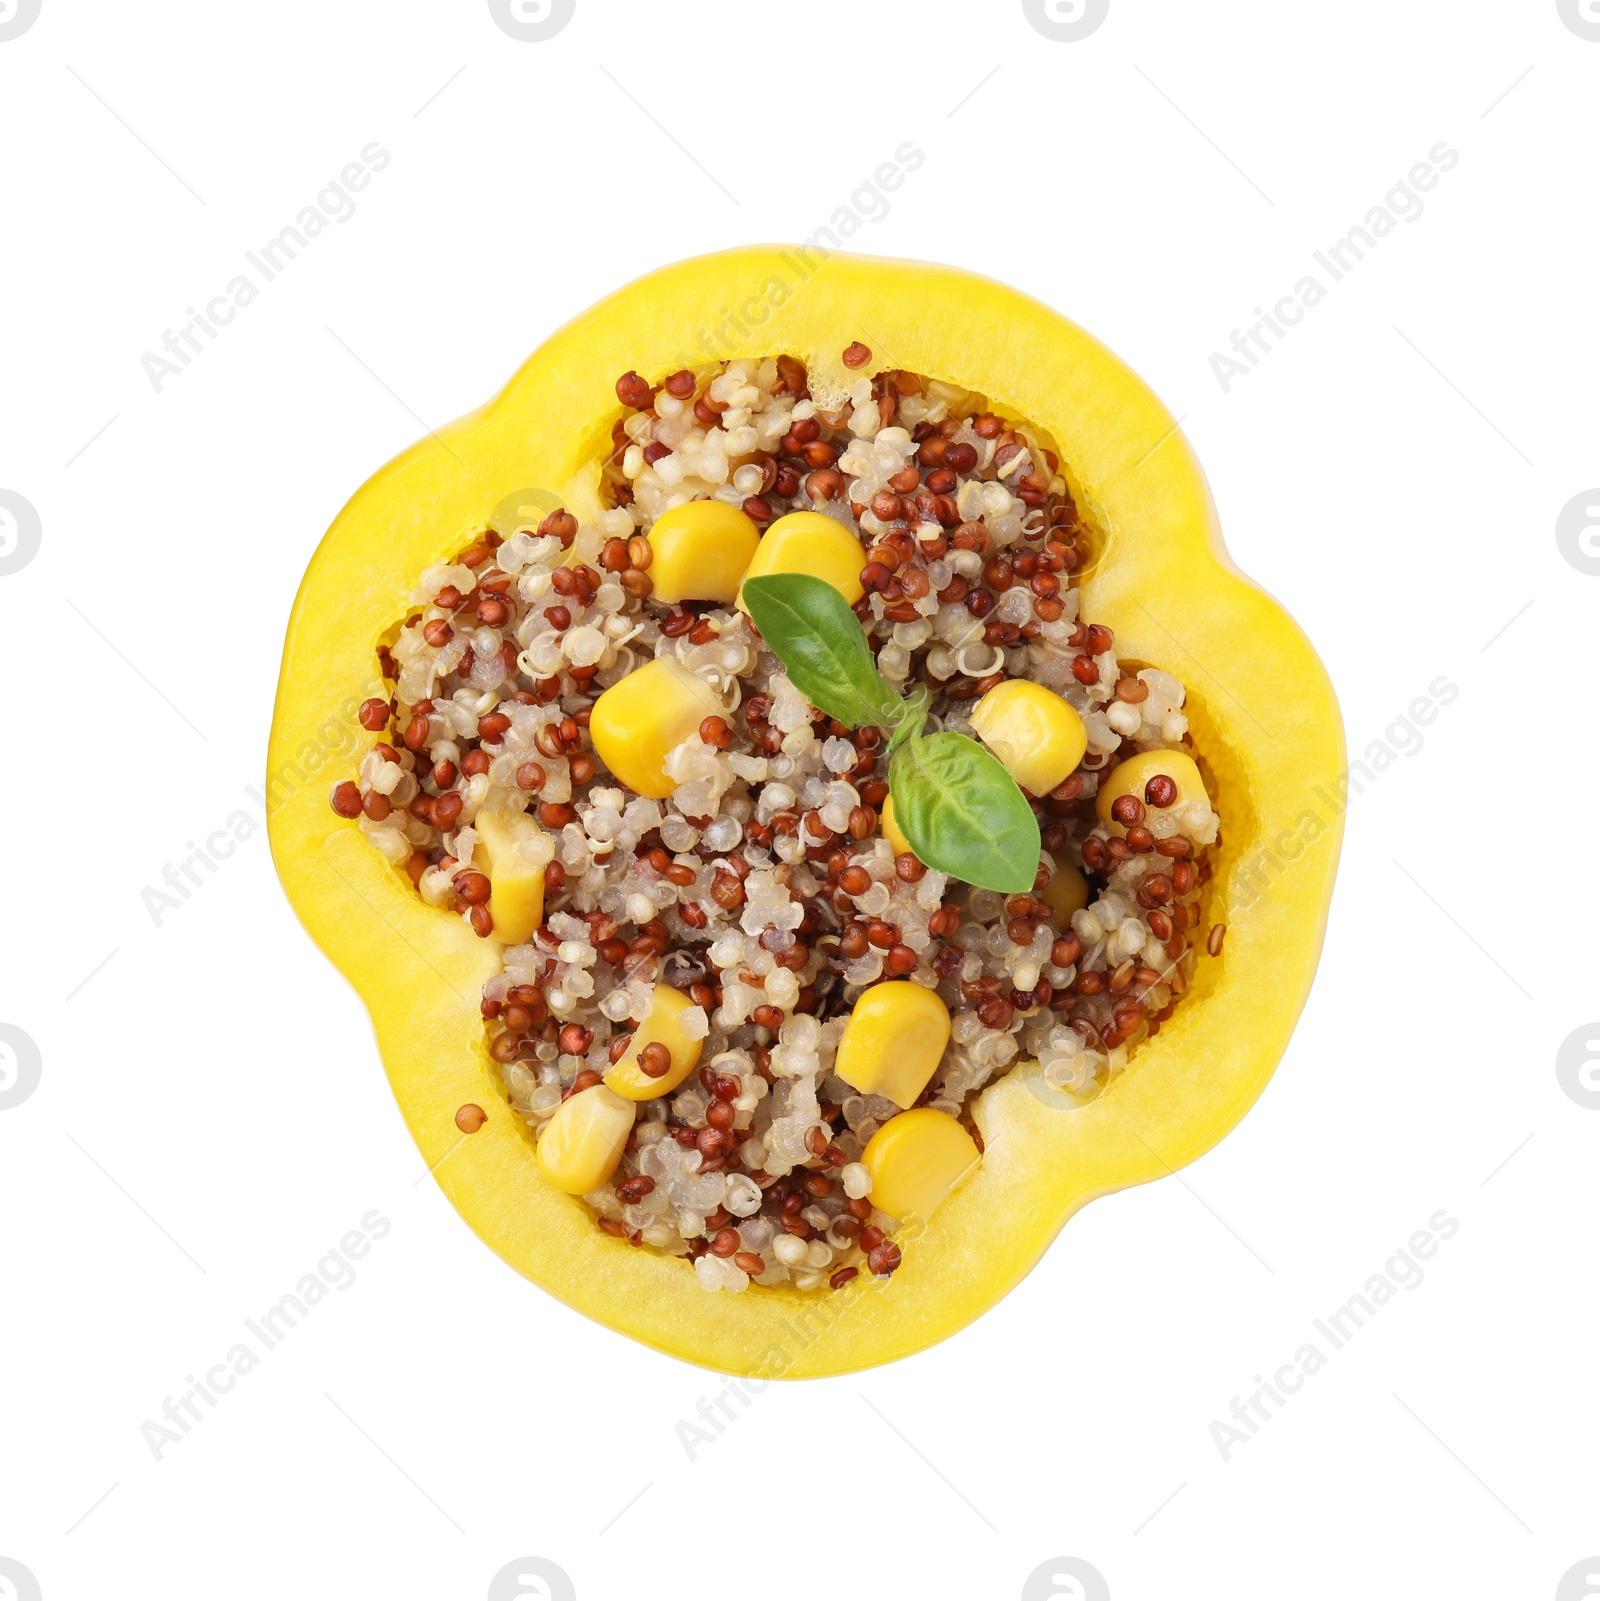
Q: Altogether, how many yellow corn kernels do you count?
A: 12